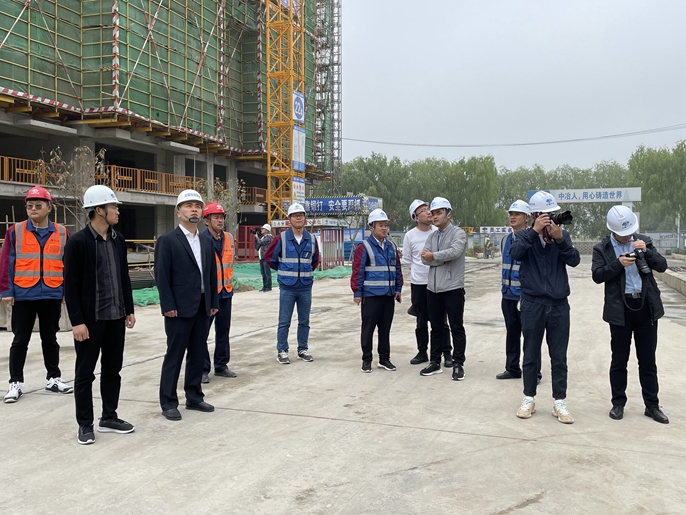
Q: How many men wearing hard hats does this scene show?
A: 12